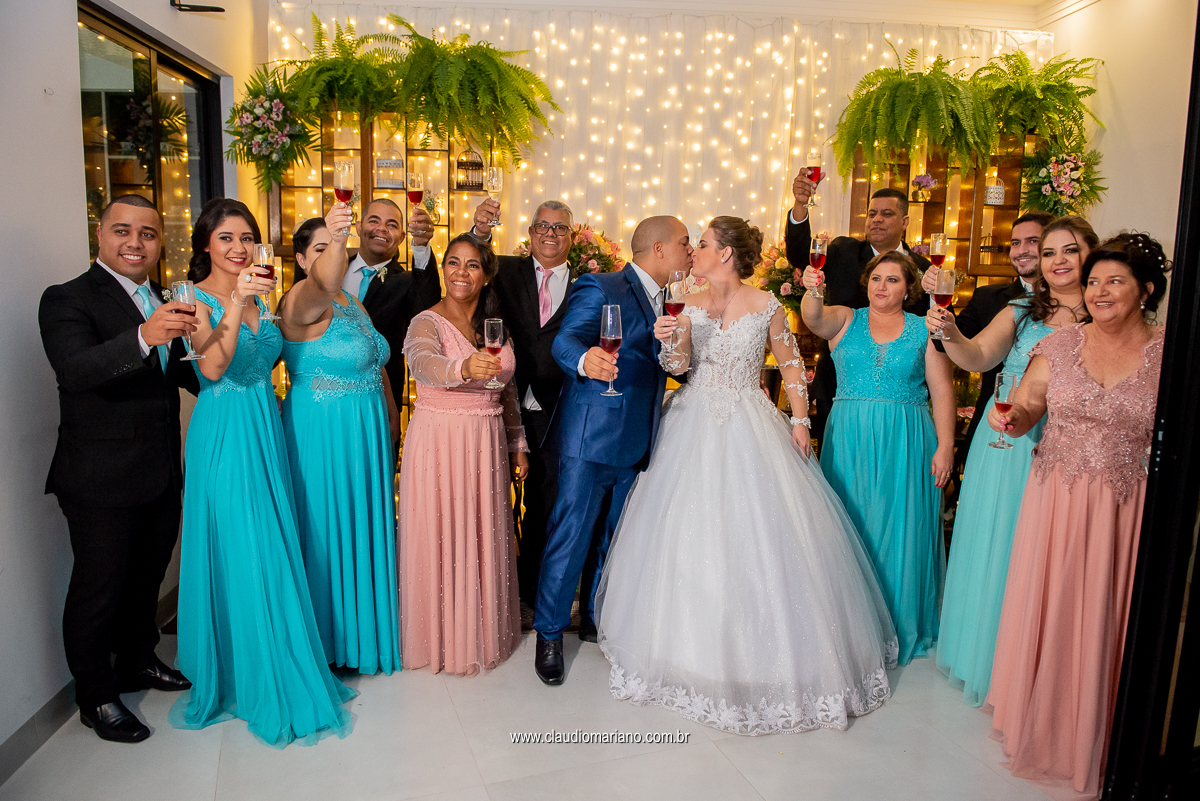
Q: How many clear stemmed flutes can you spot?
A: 13